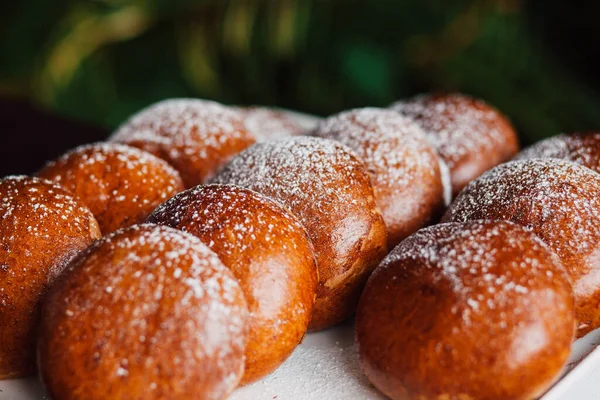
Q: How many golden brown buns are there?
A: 12